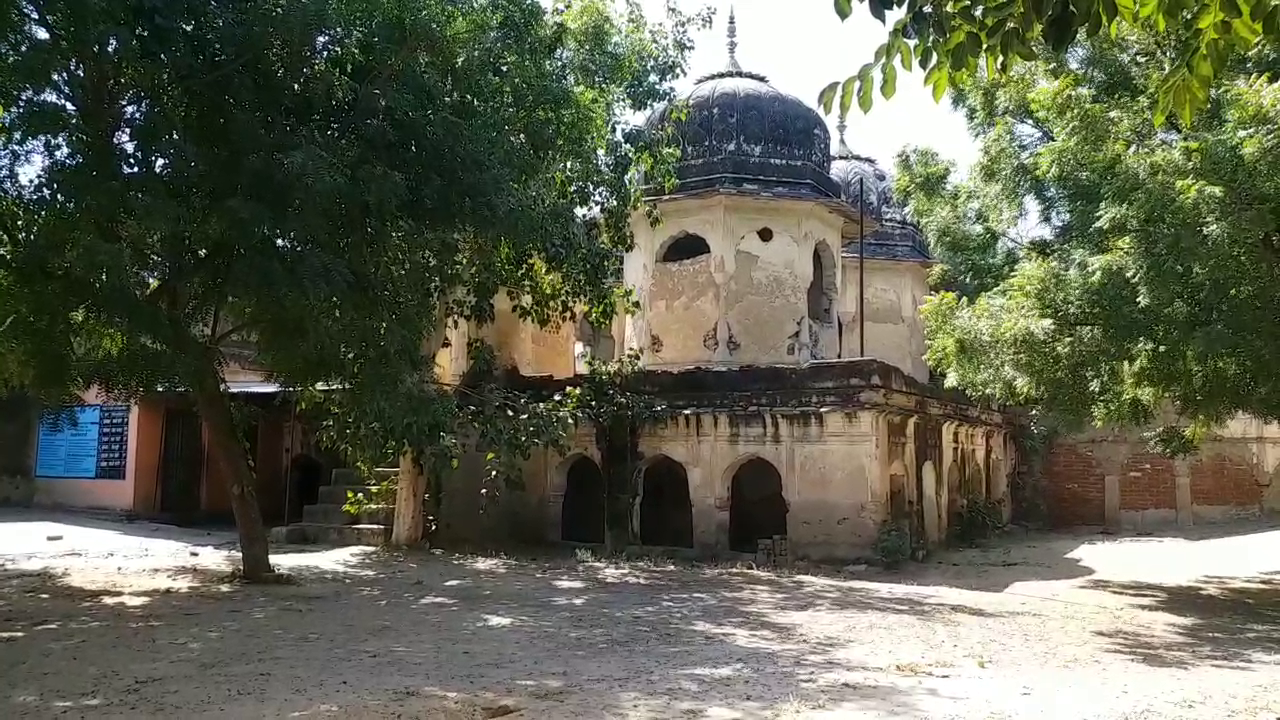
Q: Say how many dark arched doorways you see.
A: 3